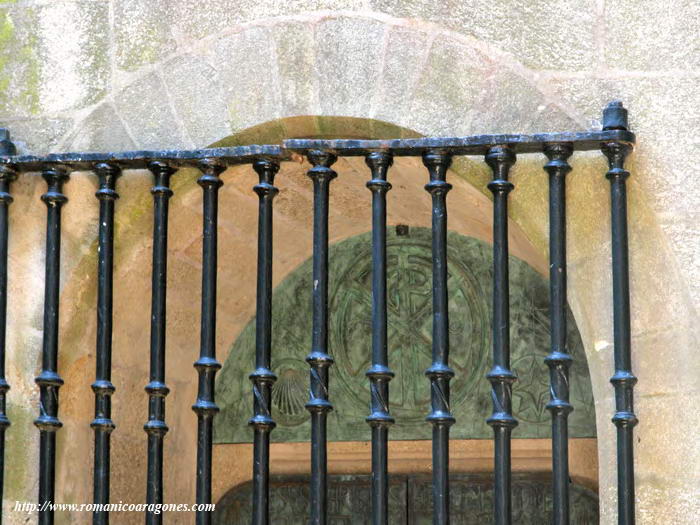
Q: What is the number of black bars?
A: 12